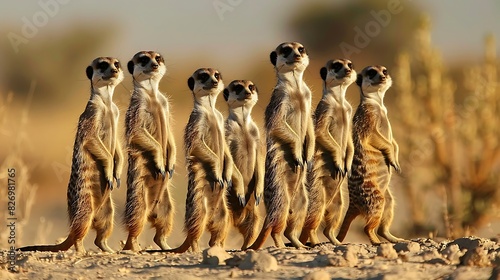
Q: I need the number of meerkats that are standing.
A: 7